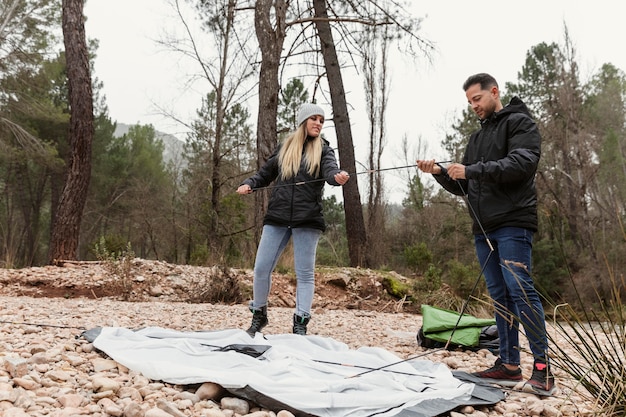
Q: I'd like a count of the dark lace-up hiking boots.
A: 2